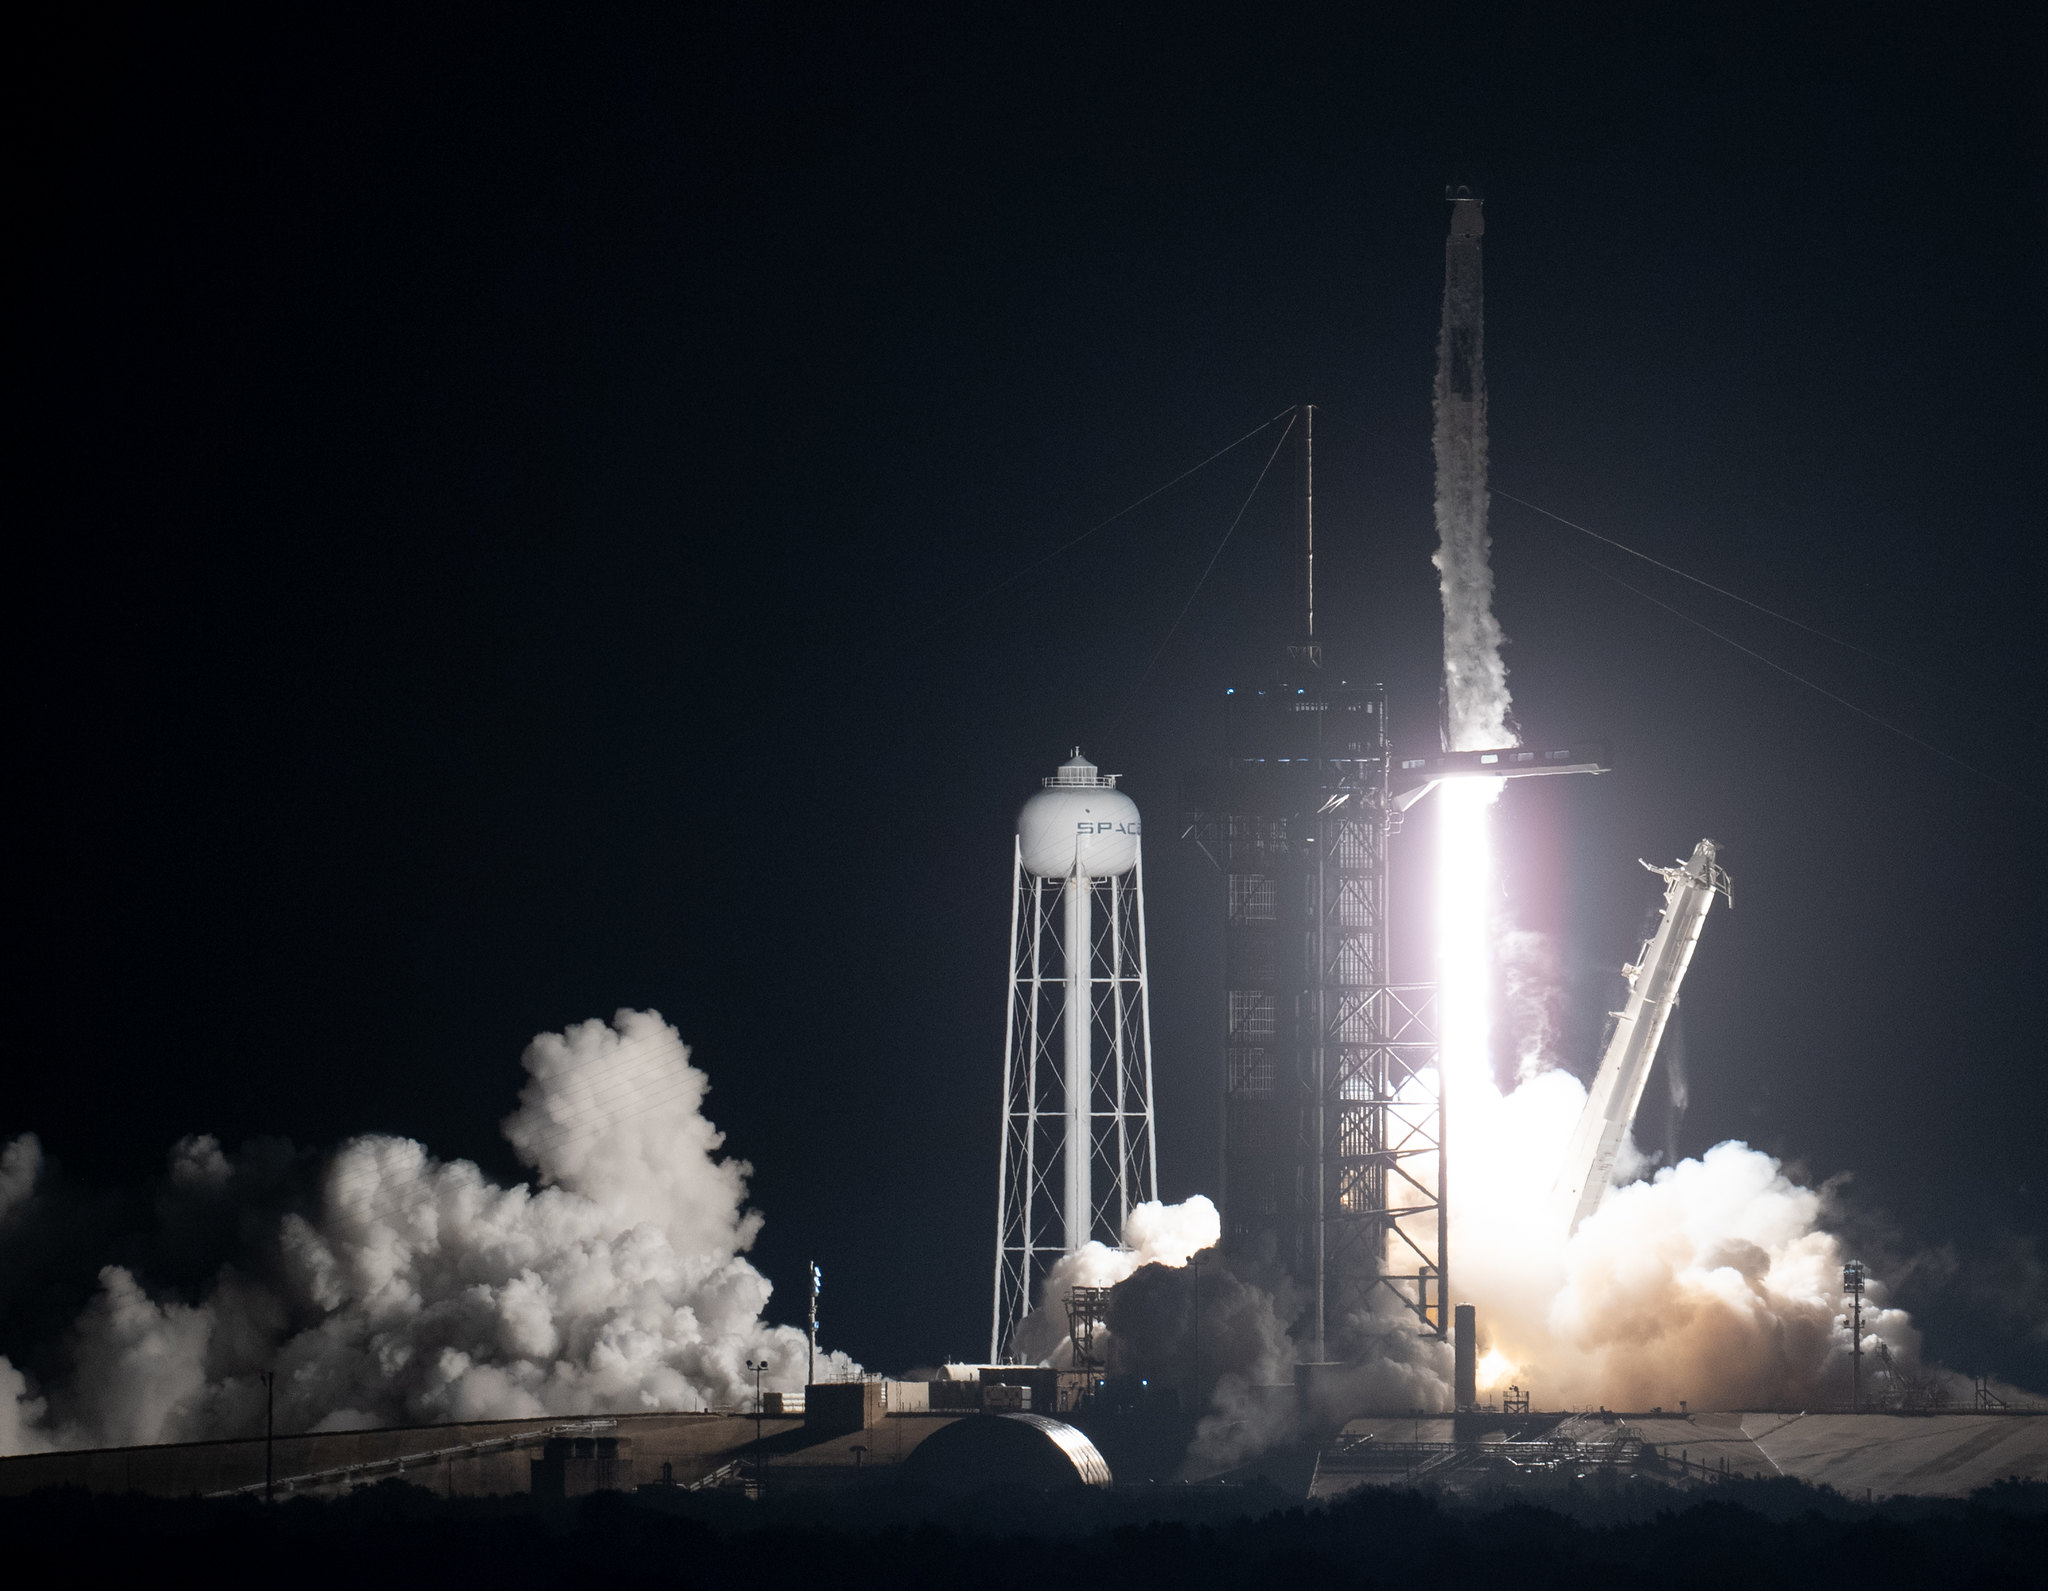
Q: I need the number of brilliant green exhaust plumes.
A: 0